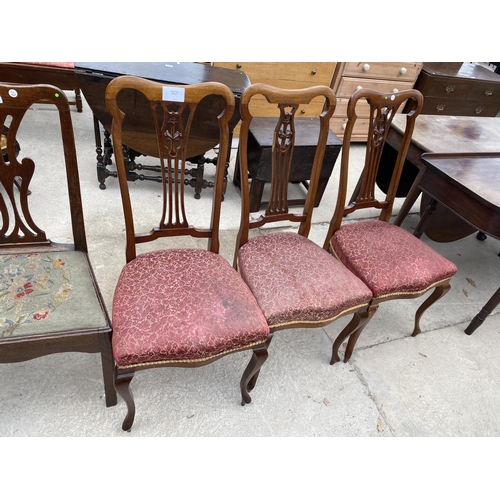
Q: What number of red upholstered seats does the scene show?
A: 3